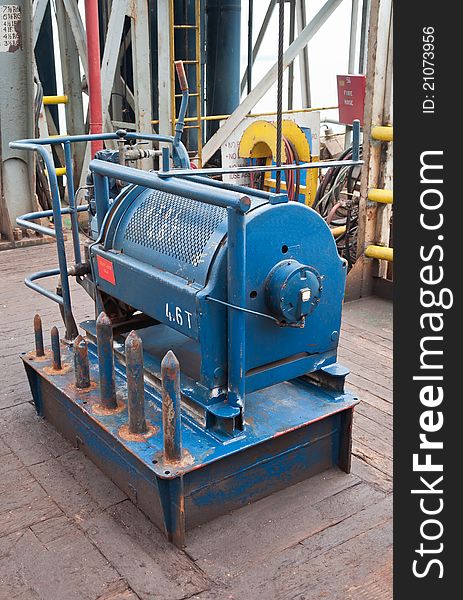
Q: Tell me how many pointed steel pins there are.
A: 6